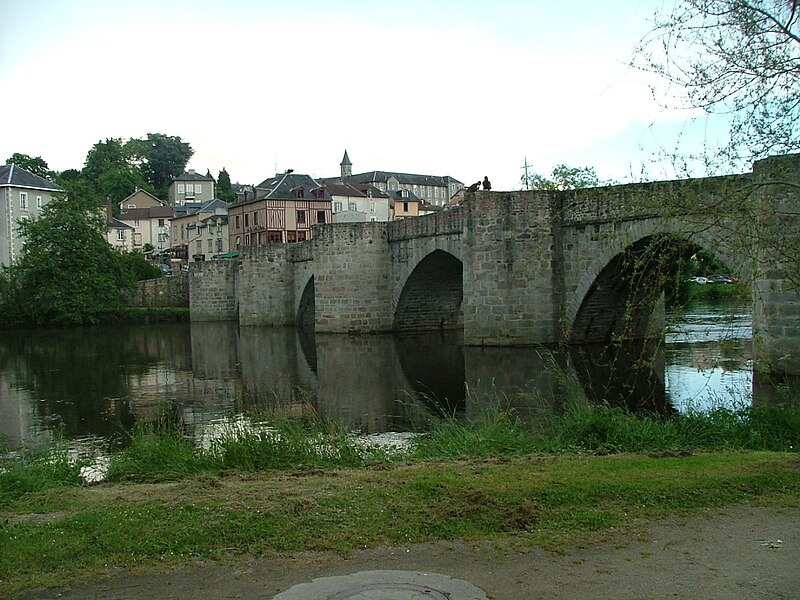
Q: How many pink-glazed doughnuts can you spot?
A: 0